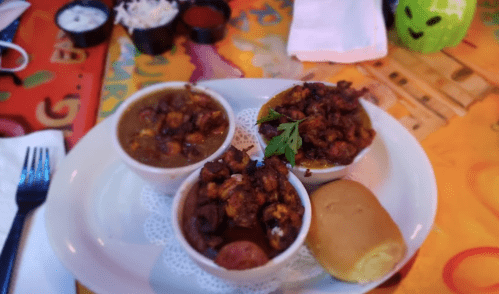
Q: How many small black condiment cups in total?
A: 3